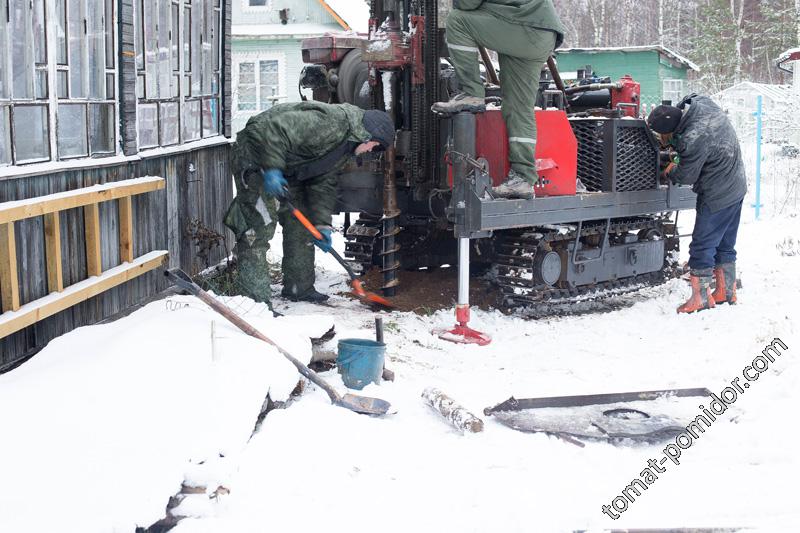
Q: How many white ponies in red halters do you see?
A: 0